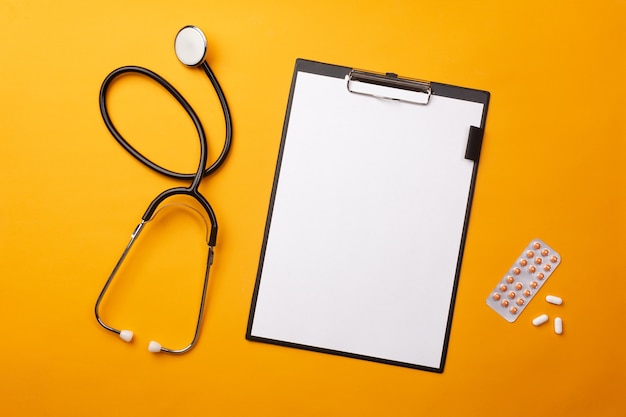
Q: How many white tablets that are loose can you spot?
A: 3